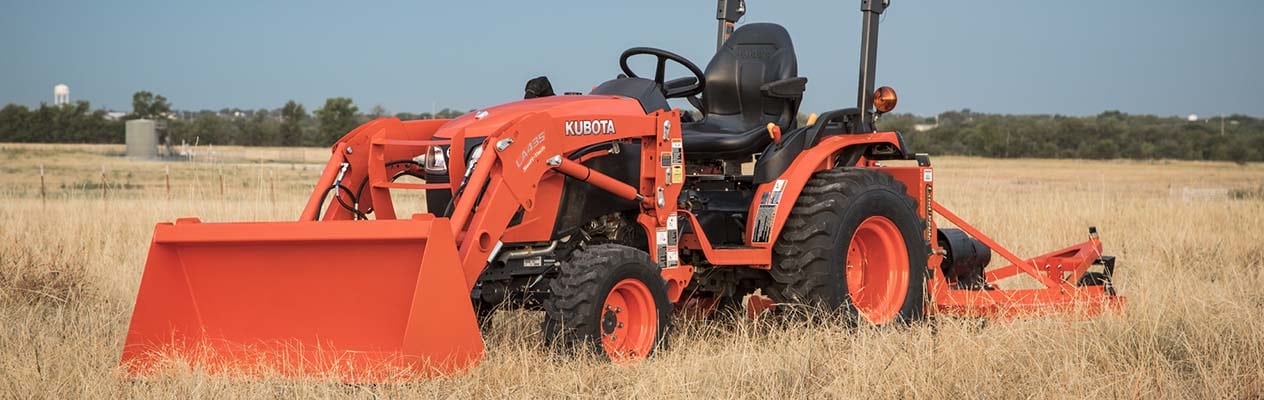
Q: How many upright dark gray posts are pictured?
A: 2